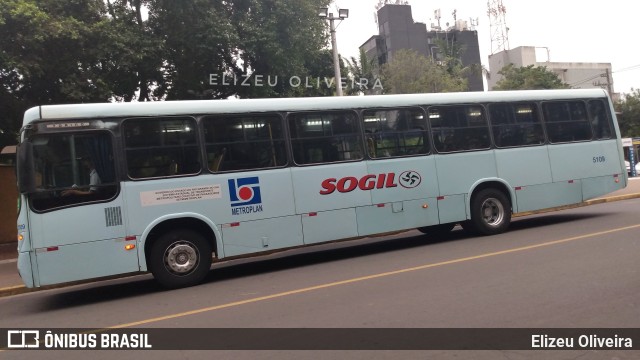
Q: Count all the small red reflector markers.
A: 9